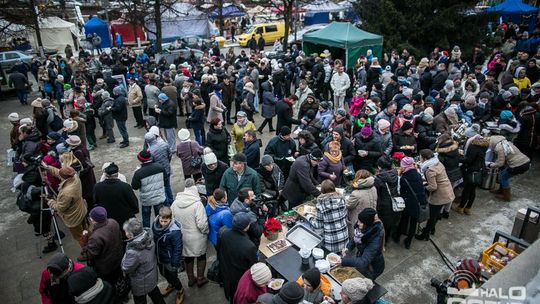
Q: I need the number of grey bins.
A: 1